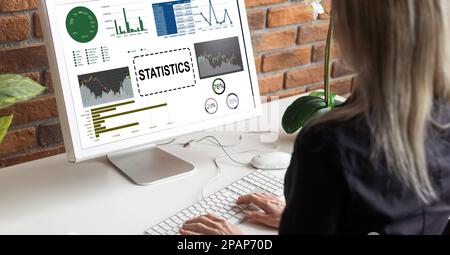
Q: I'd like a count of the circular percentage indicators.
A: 3